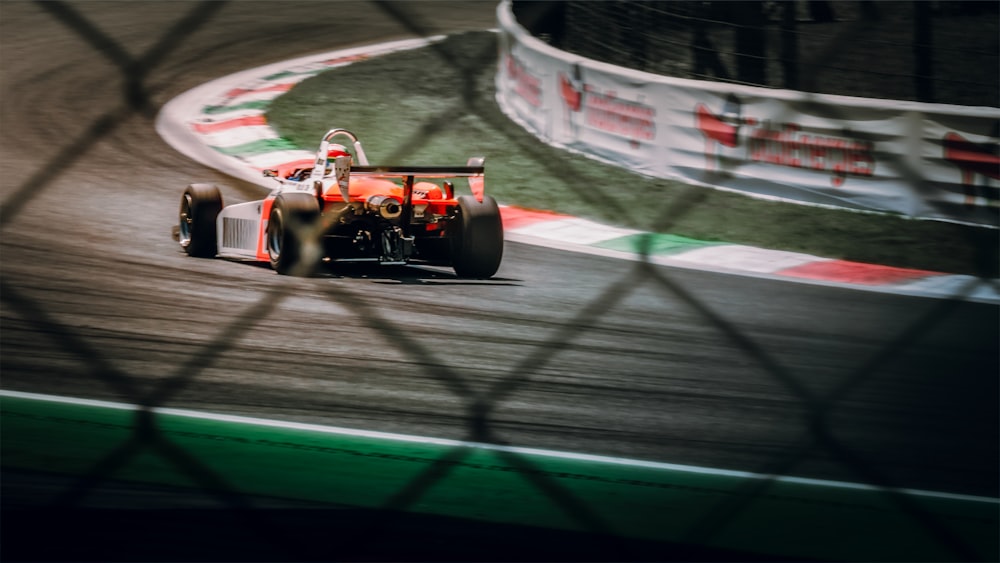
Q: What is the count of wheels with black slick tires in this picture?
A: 3